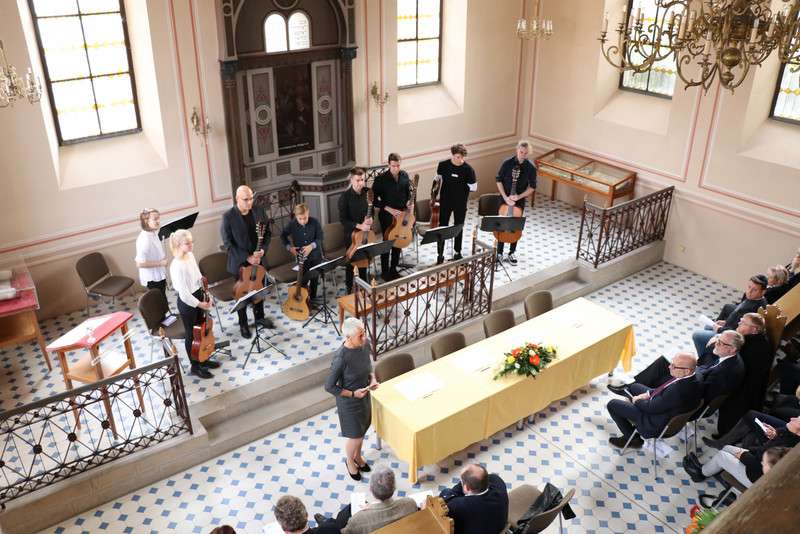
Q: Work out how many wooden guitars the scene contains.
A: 7